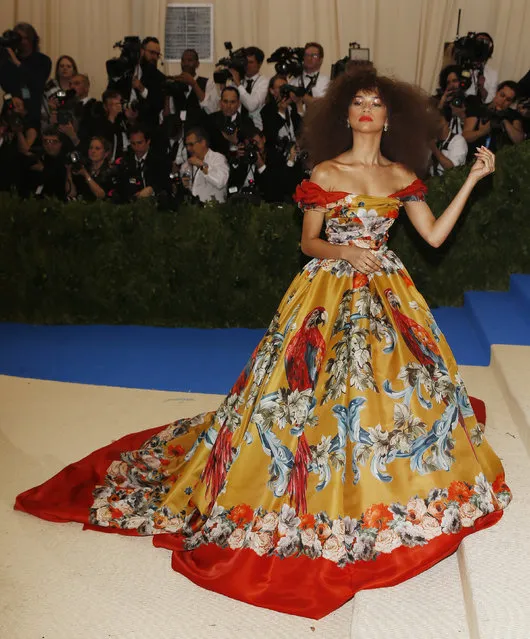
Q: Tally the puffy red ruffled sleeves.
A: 2